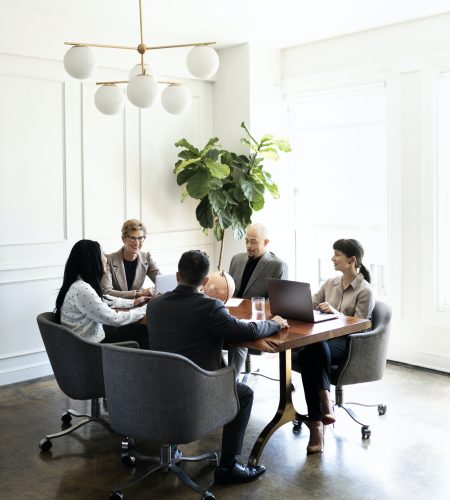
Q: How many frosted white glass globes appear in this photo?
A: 6